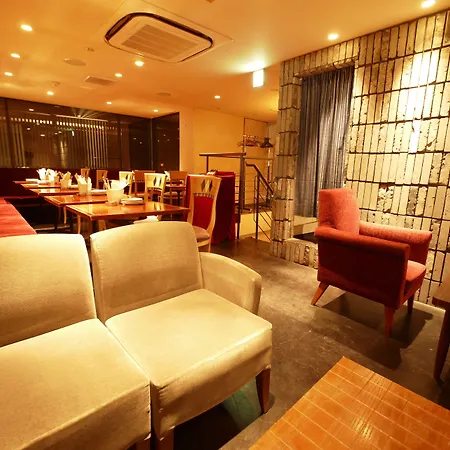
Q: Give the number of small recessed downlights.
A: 11